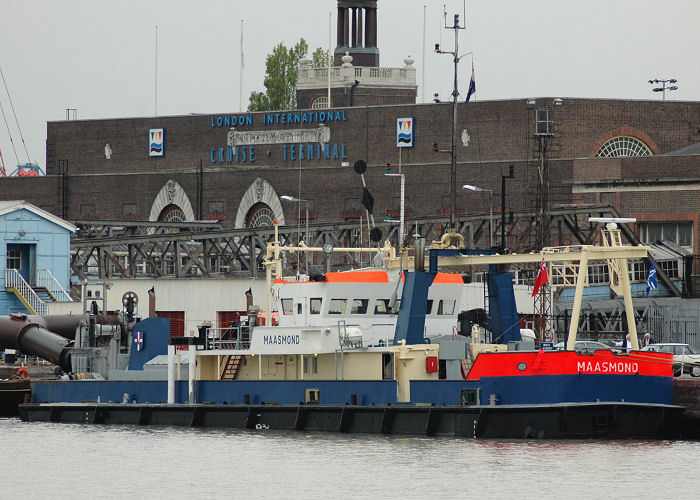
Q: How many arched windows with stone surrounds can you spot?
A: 2